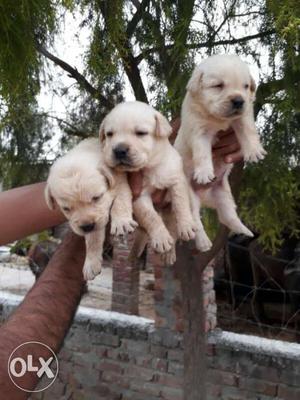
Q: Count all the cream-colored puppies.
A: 3